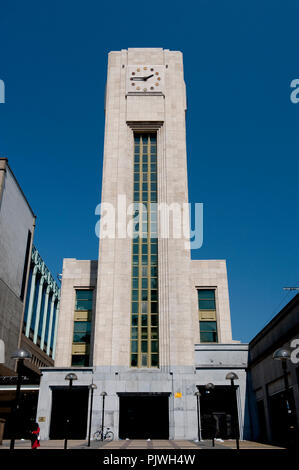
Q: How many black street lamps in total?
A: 8